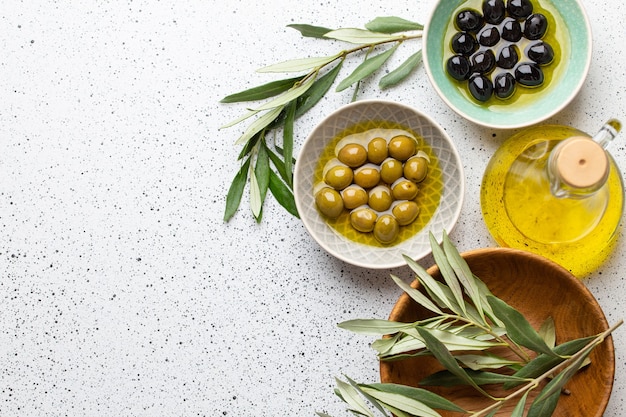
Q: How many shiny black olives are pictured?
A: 14